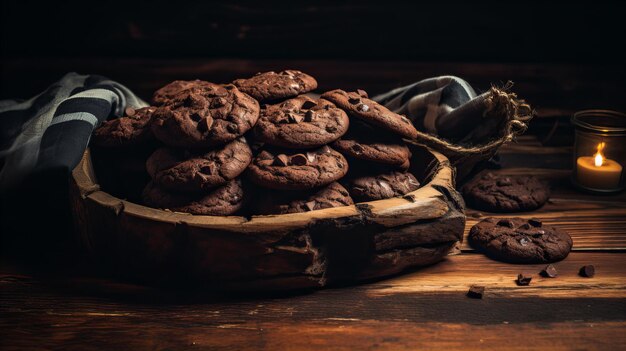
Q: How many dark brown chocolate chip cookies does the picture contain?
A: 14